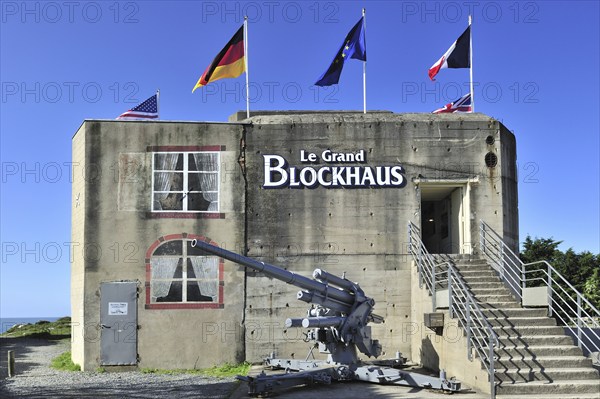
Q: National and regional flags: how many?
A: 5